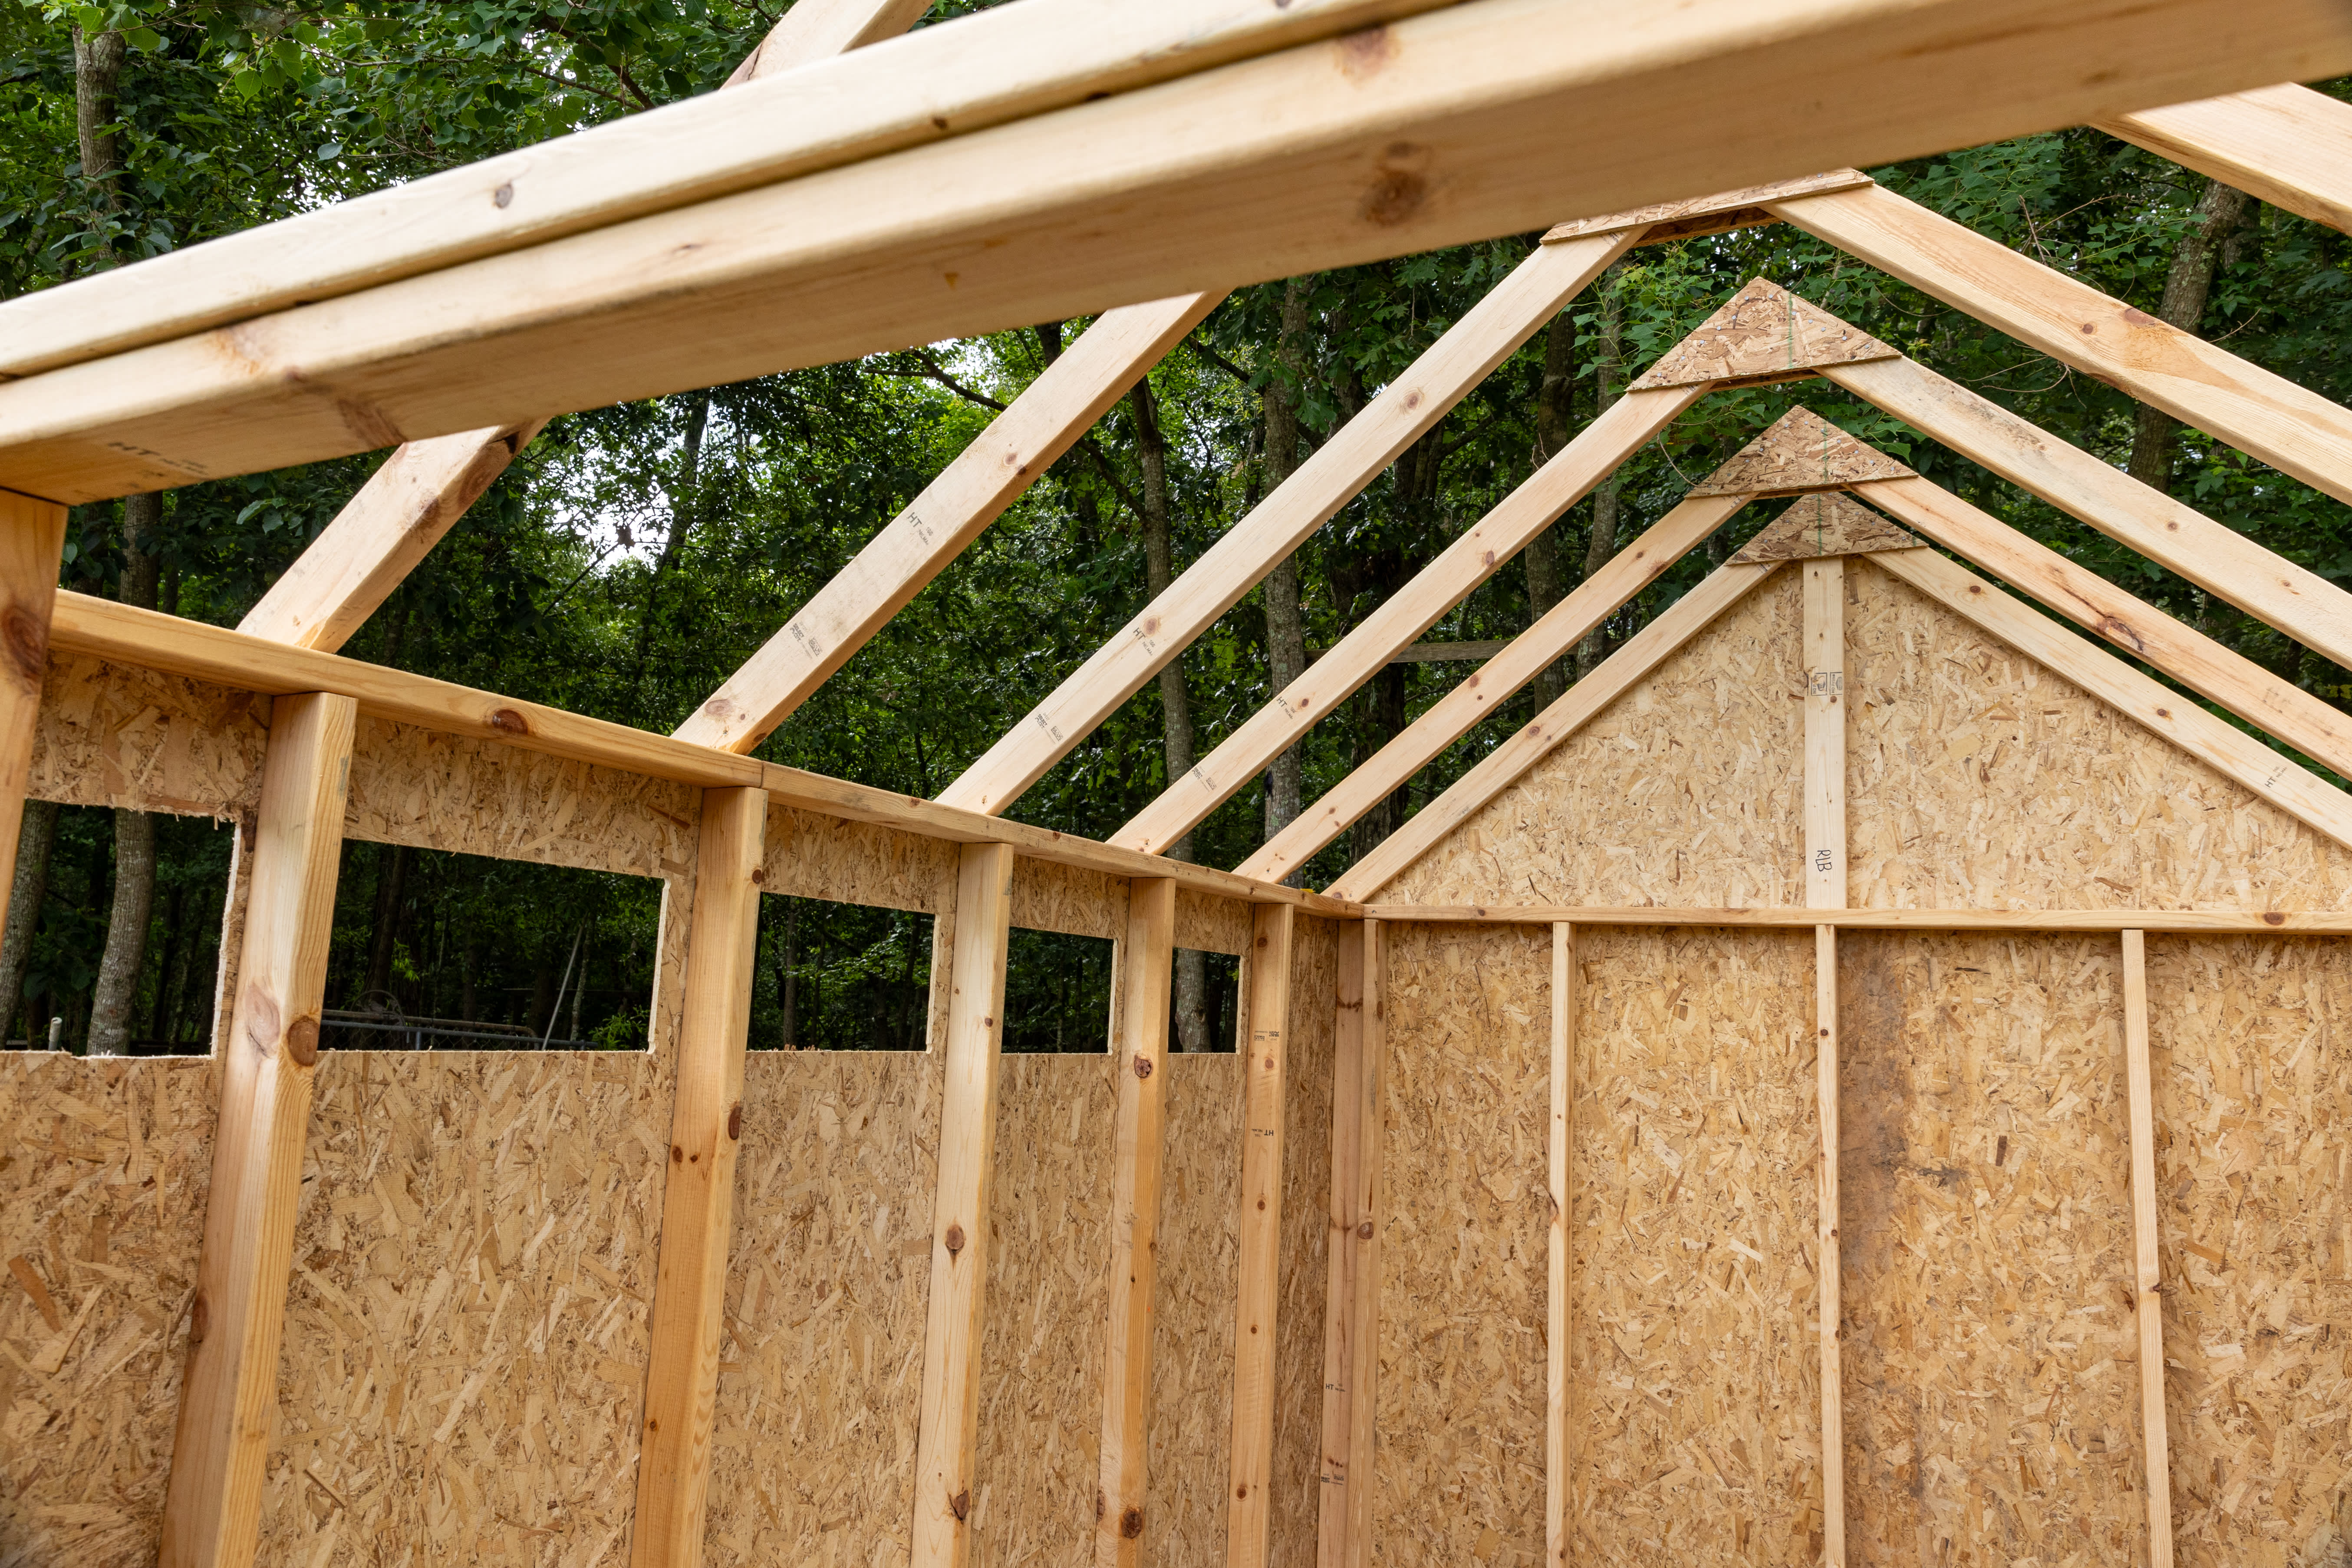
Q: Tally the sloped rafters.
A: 11